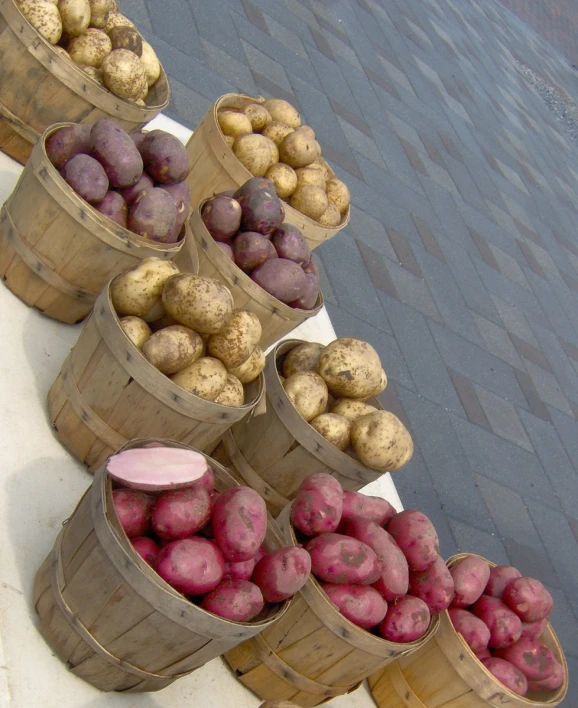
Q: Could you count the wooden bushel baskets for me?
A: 9